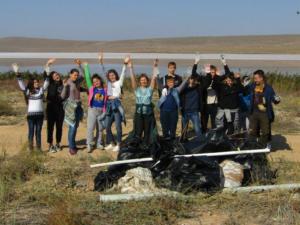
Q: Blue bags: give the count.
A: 0